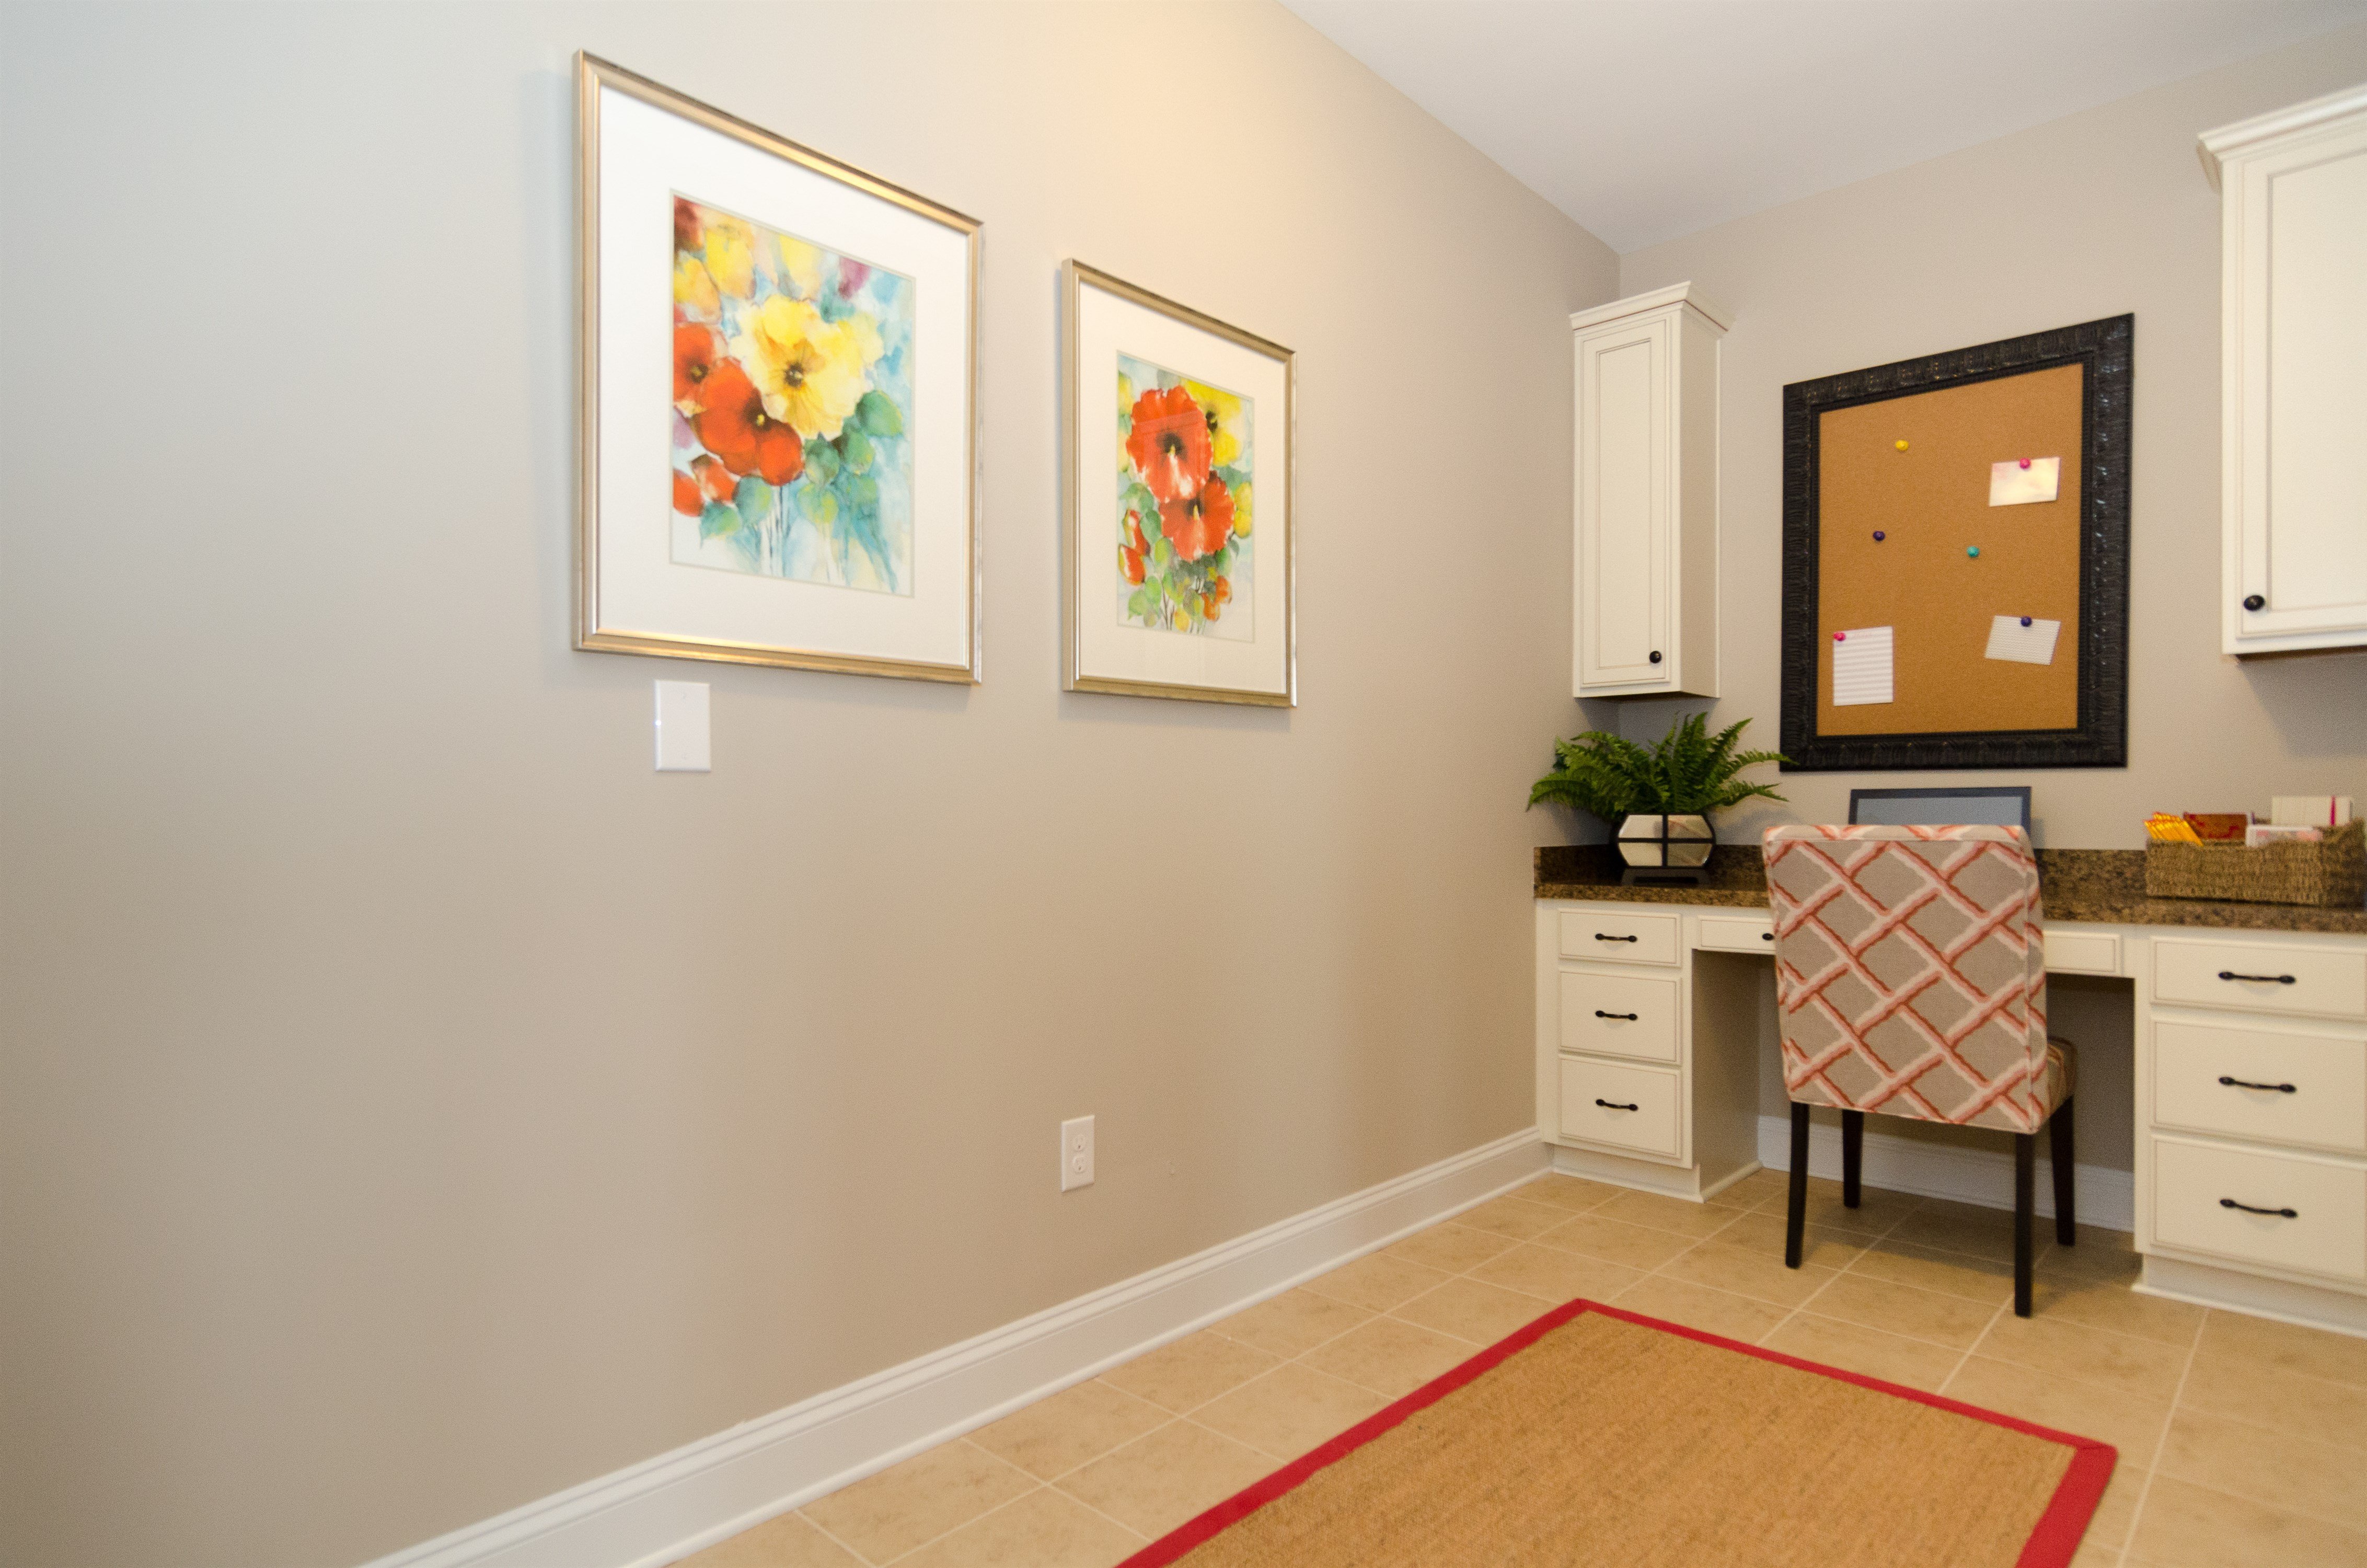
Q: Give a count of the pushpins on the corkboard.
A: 6